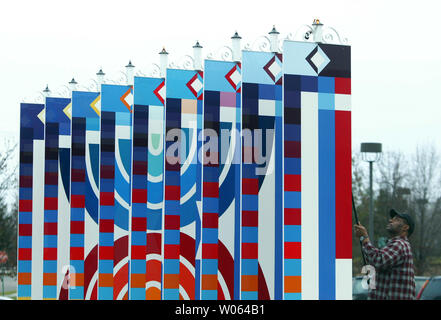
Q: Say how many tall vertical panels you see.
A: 9